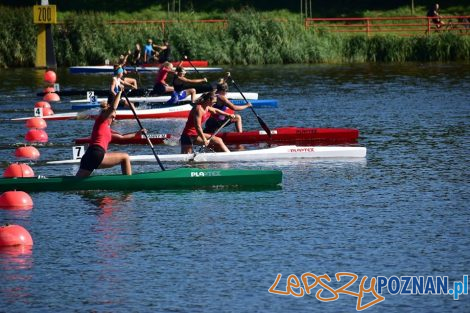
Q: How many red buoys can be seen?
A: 11